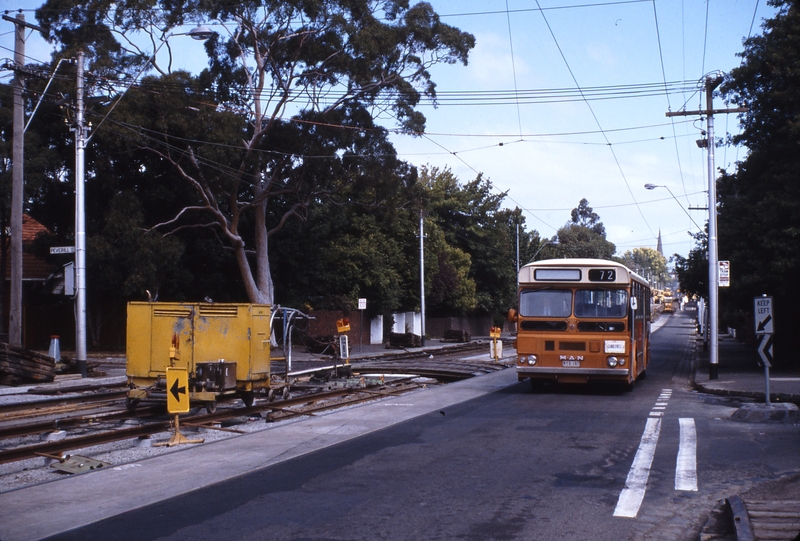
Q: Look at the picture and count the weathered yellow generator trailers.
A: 1